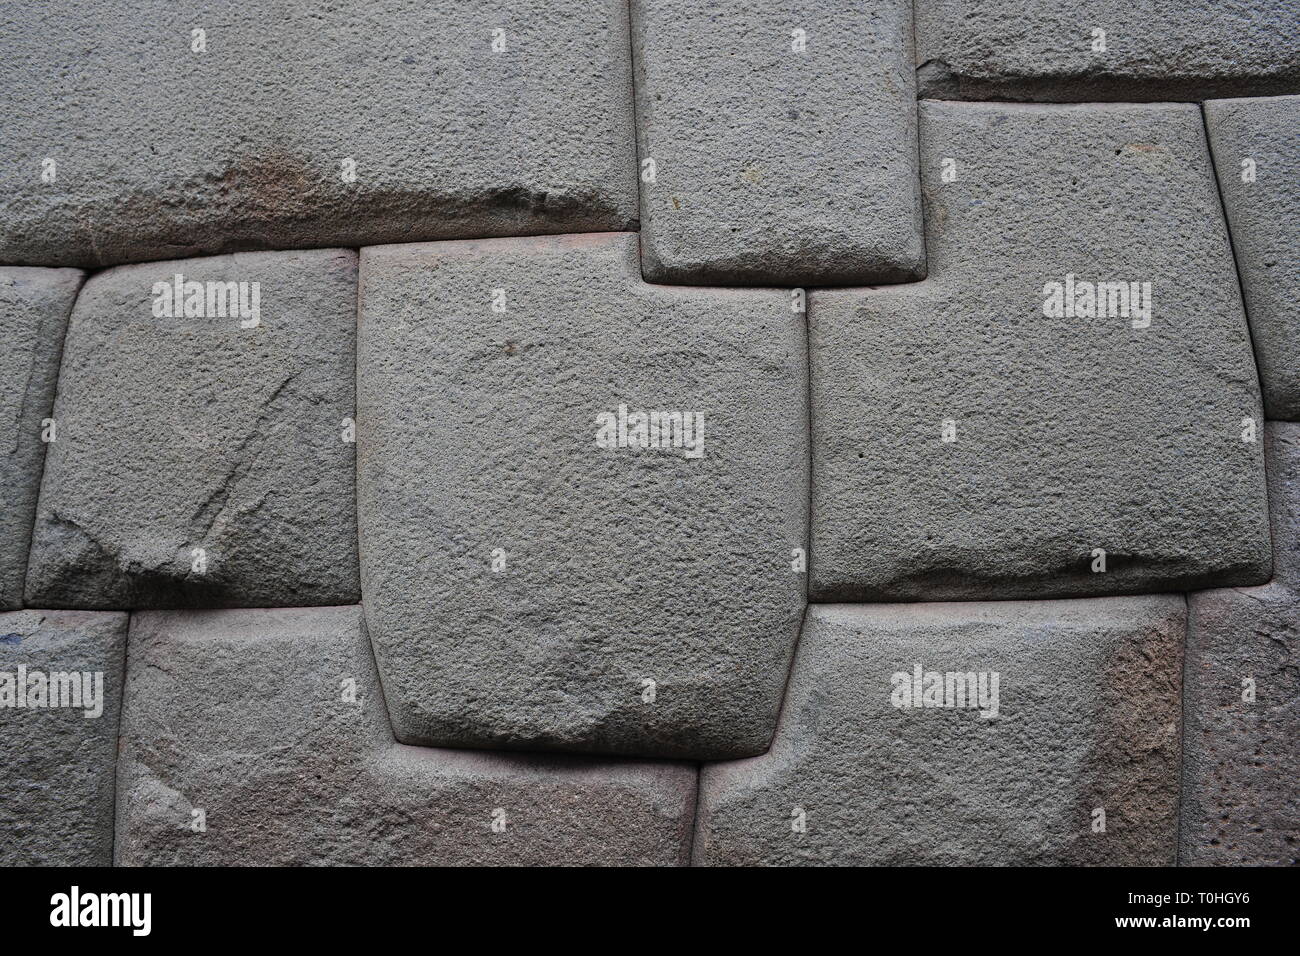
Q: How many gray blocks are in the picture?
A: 12